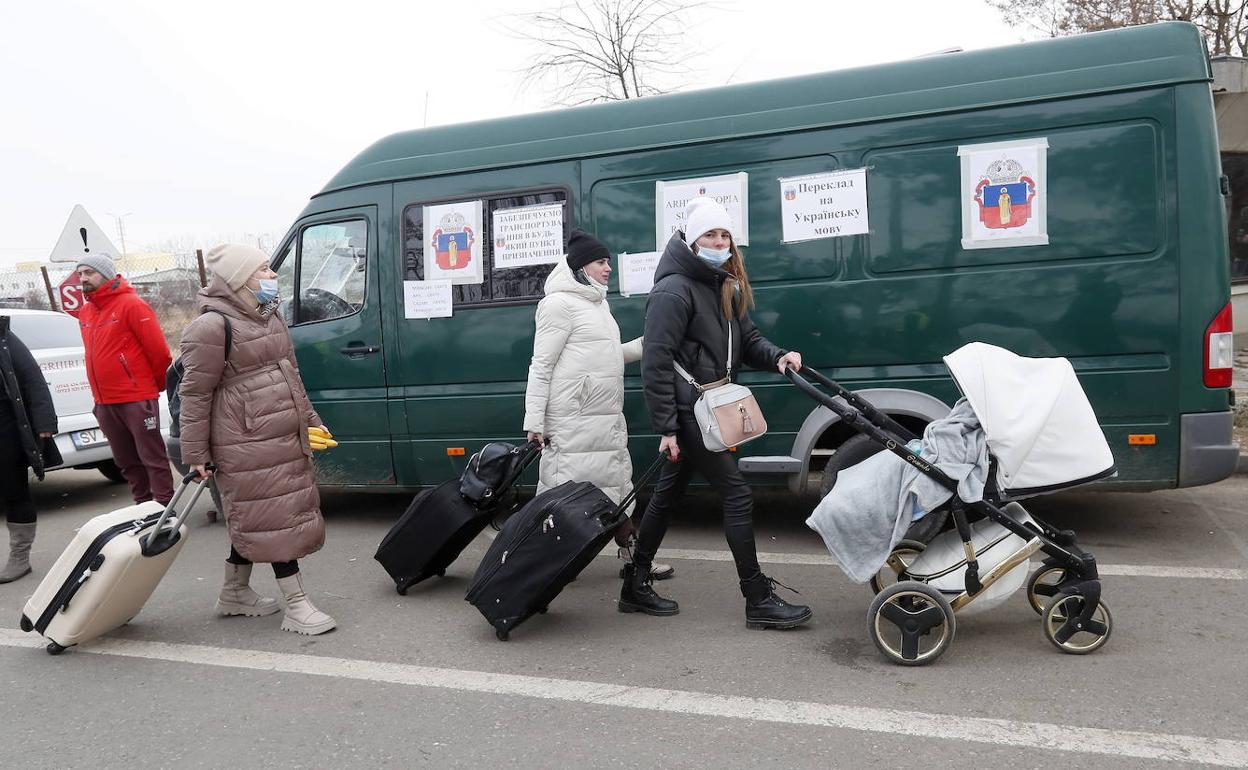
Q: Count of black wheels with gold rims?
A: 4